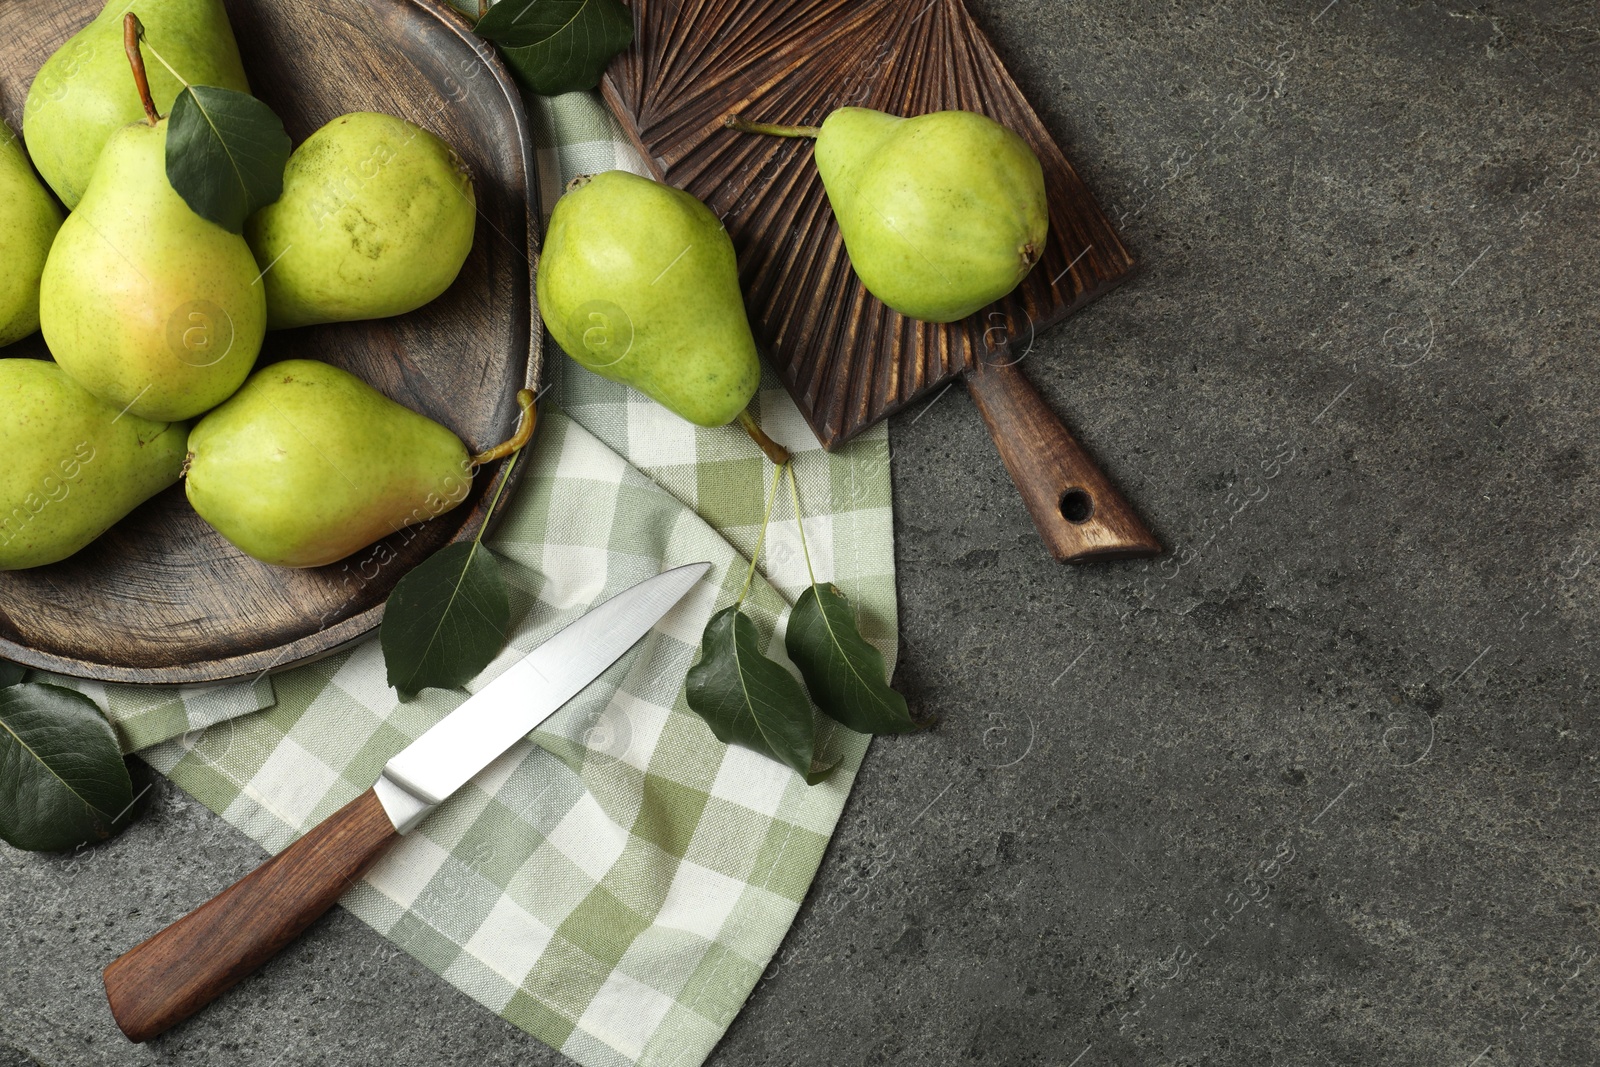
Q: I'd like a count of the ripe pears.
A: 8